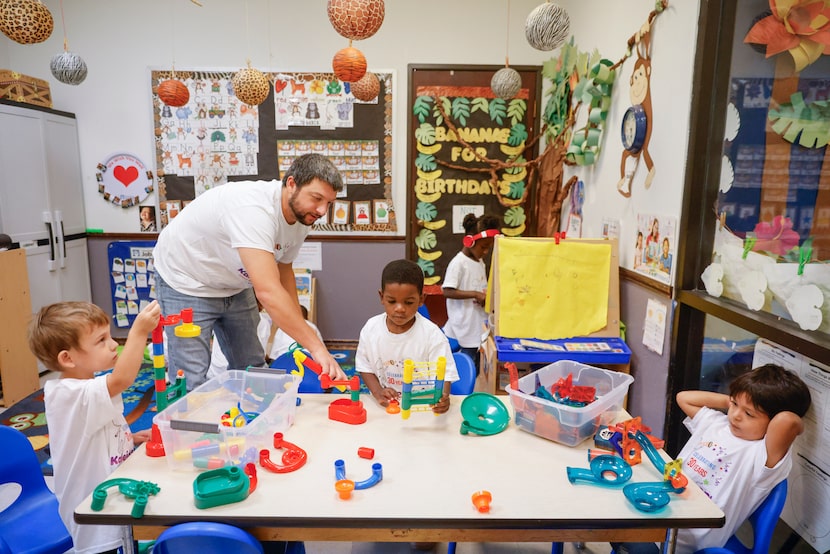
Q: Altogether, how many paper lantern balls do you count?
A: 9